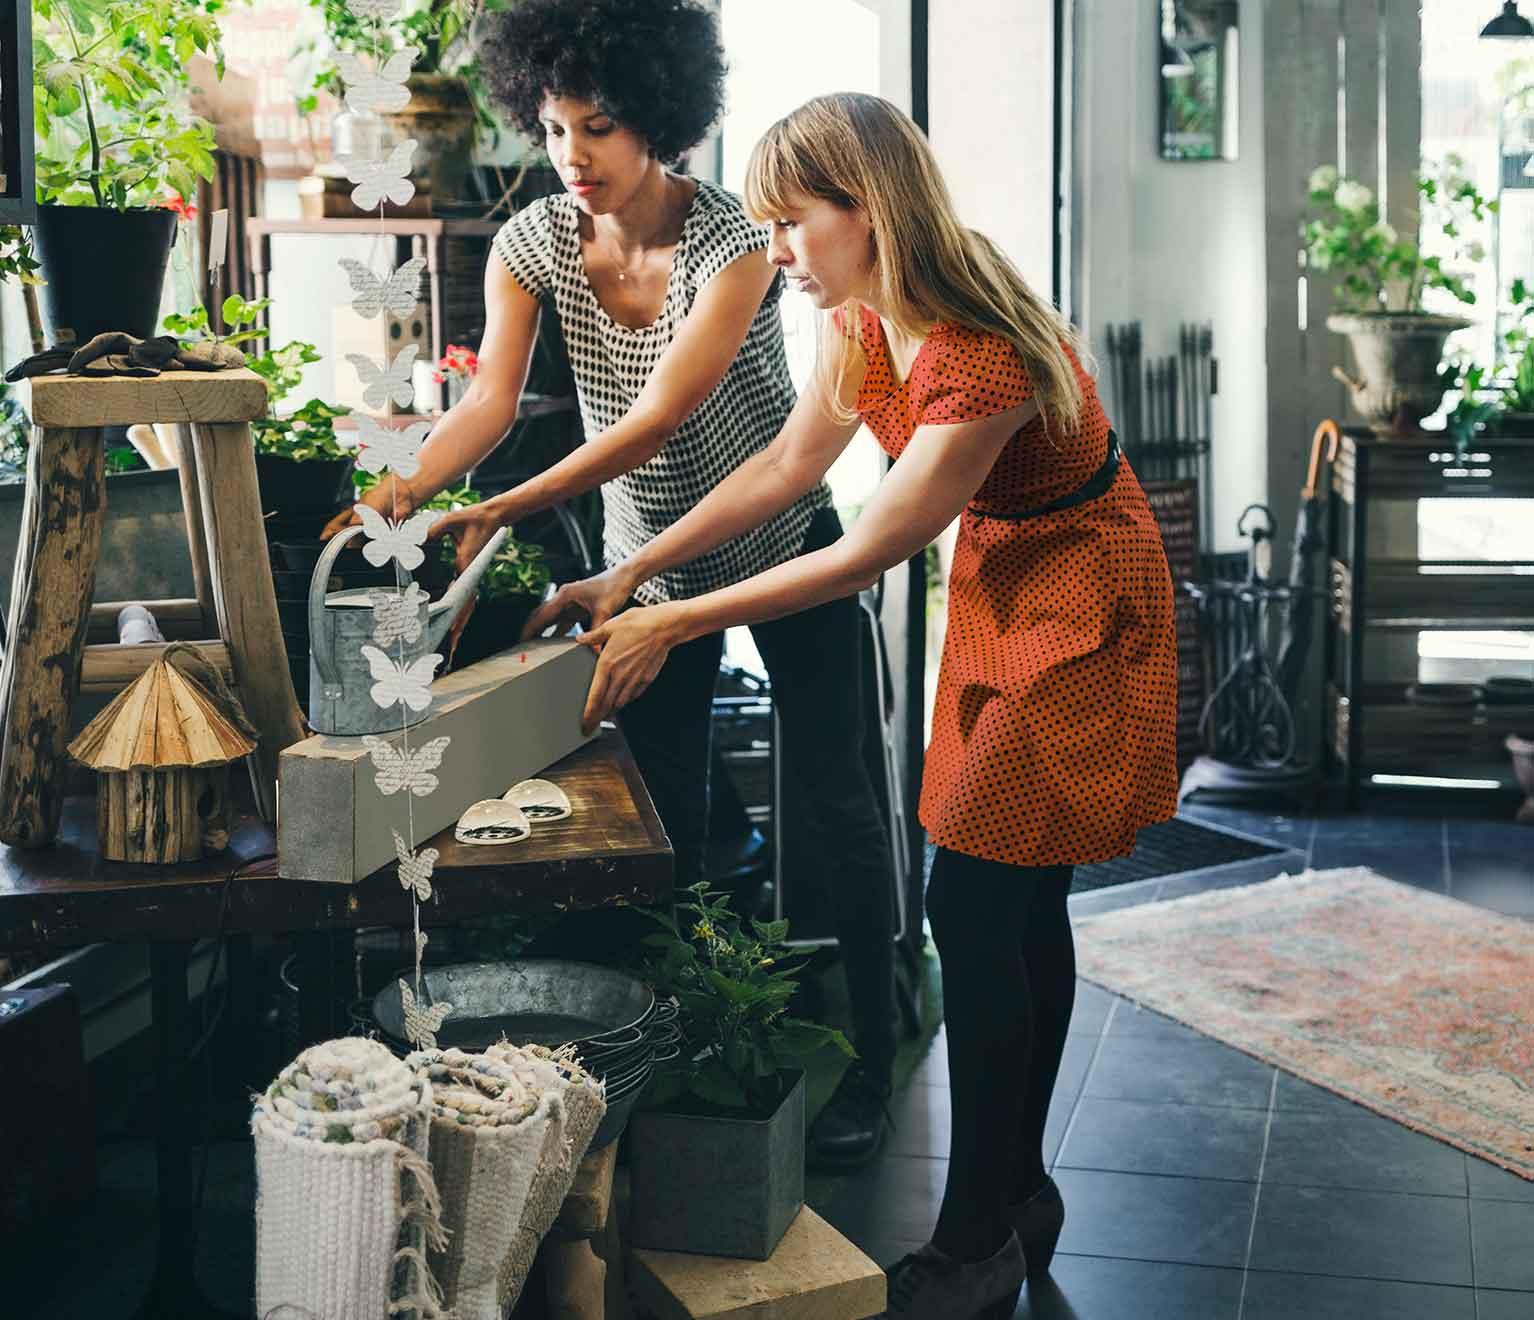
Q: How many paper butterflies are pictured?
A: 13